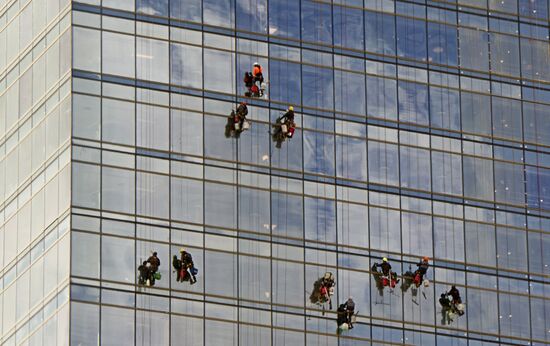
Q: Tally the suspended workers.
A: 10